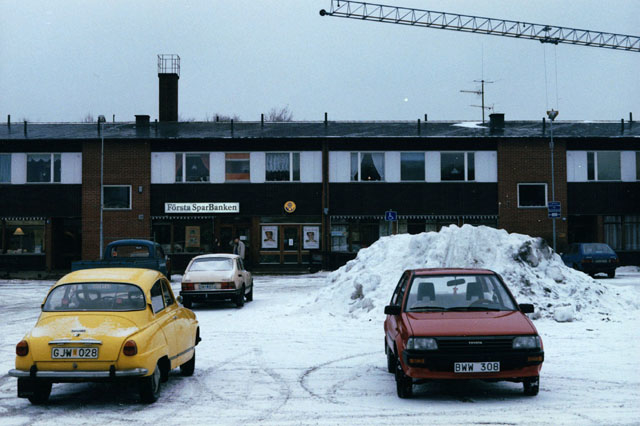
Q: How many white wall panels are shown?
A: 12